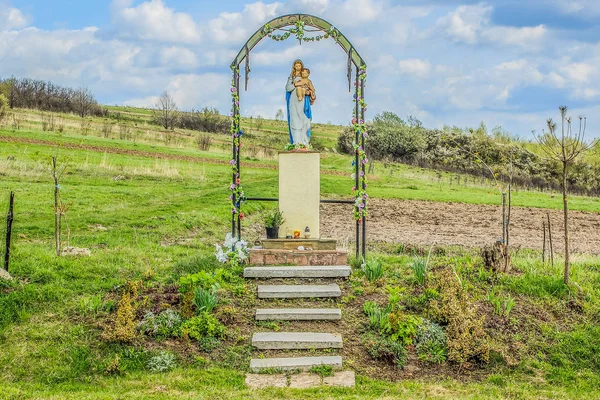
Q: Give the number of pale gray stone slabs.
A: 5